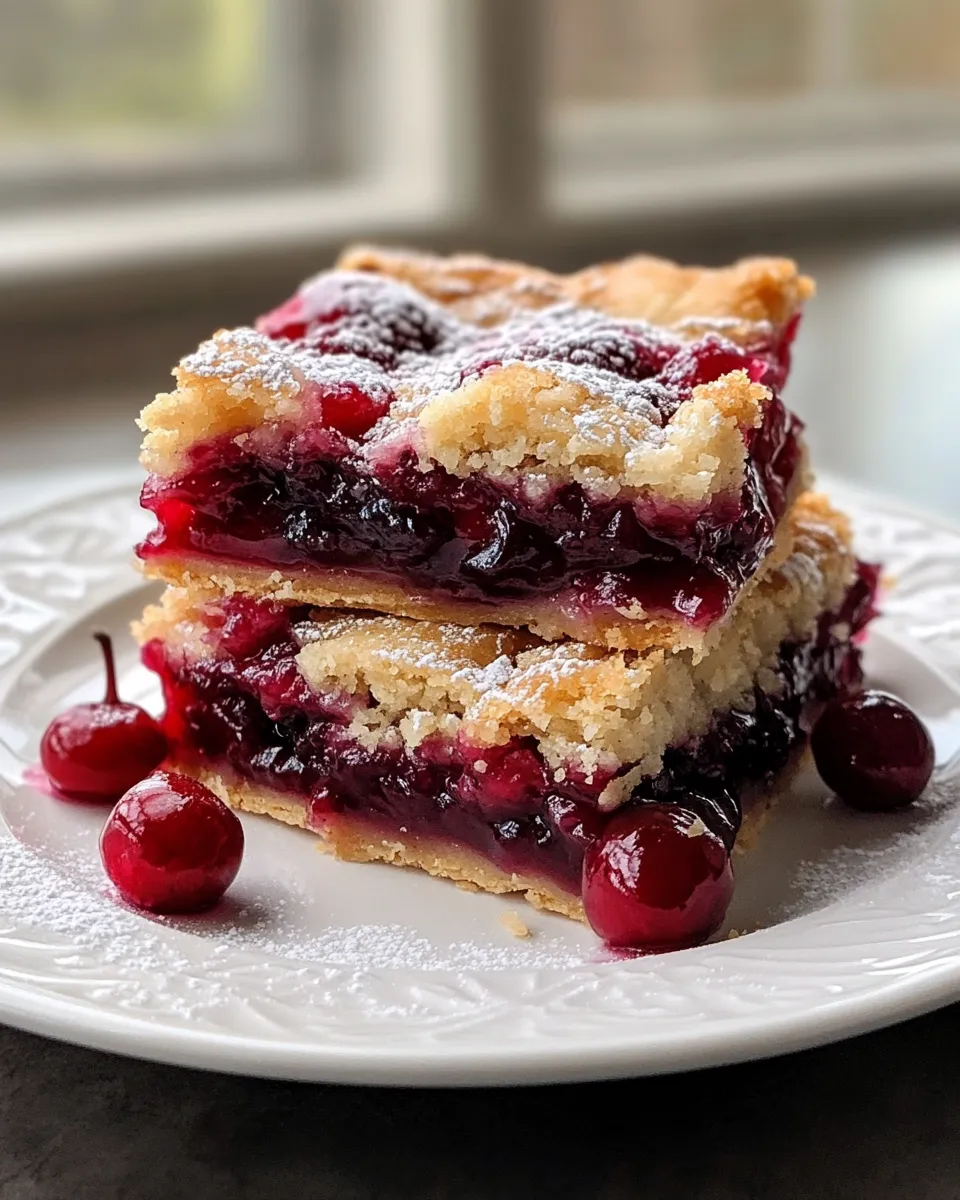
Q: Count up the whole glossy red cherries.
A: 4